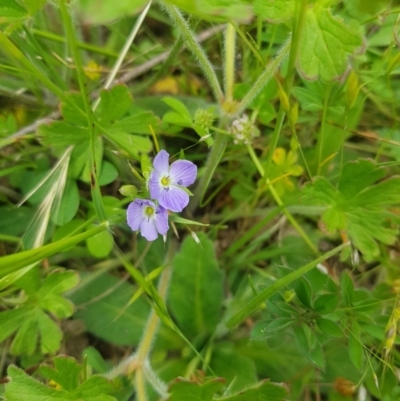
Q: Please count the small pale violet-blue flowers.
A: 2